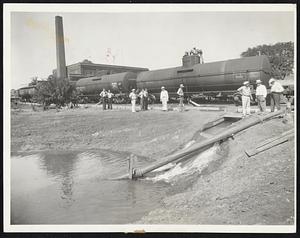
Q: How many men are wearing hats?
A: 6